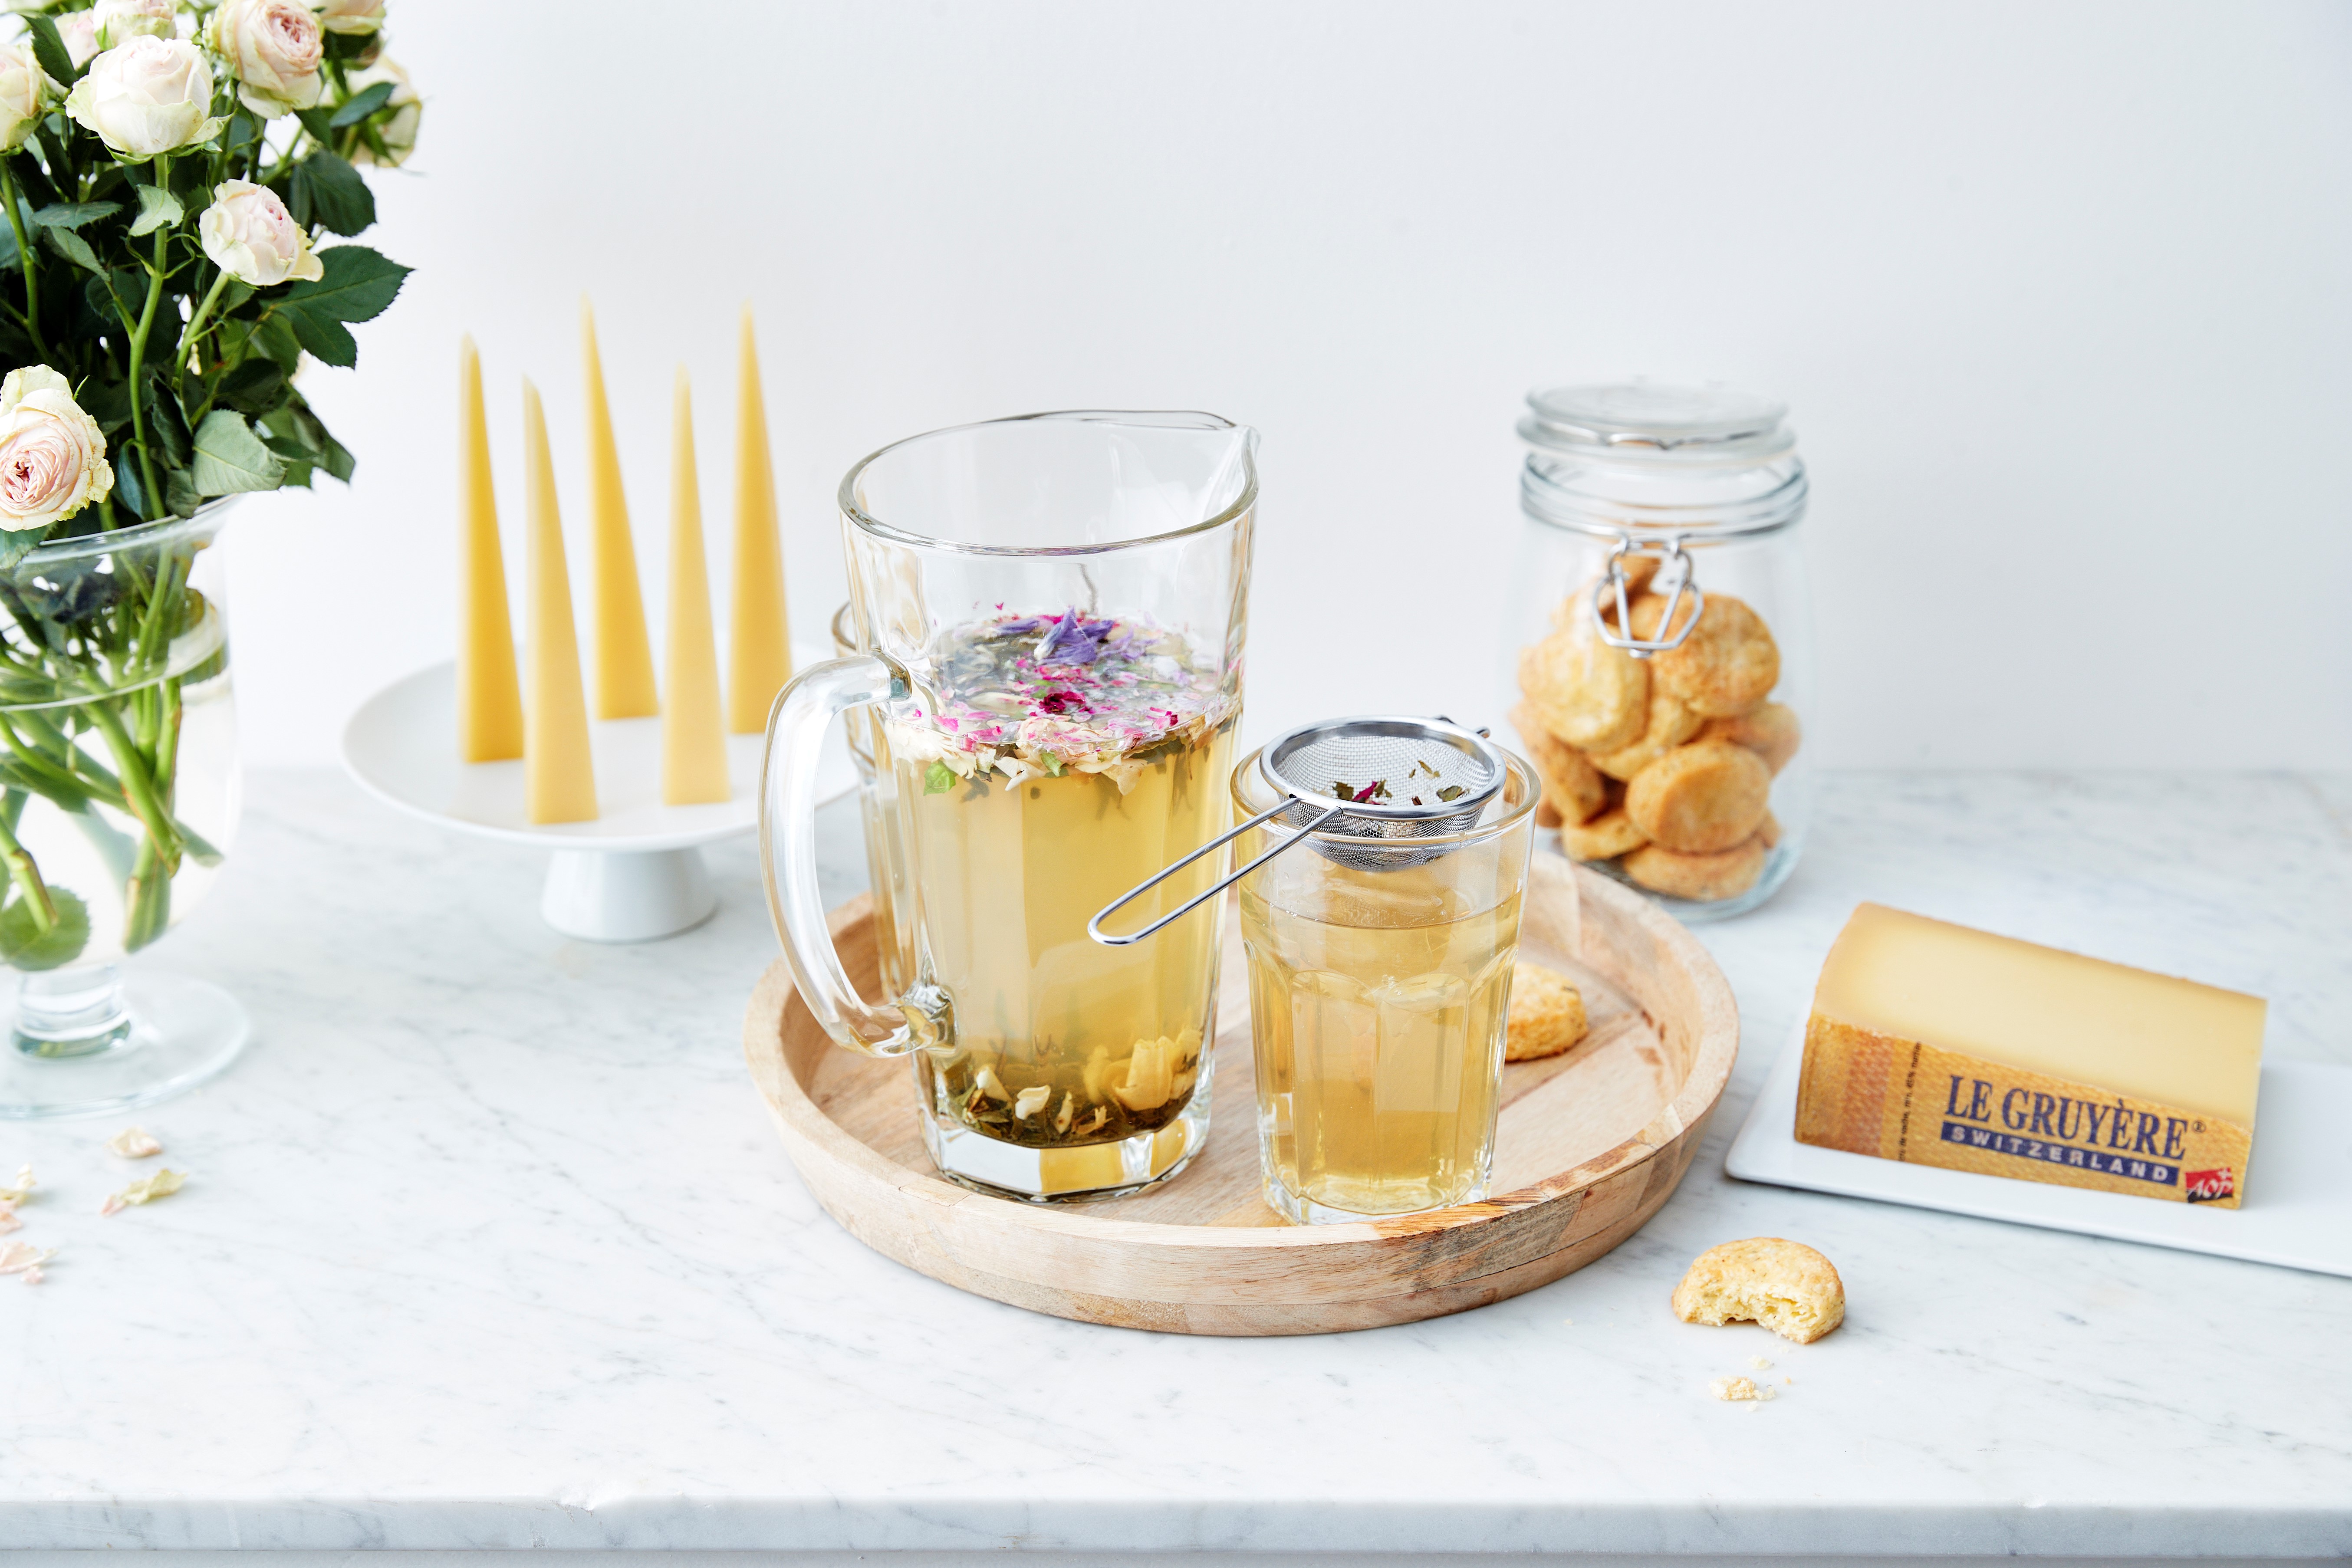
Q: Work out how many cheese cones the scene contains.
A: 5